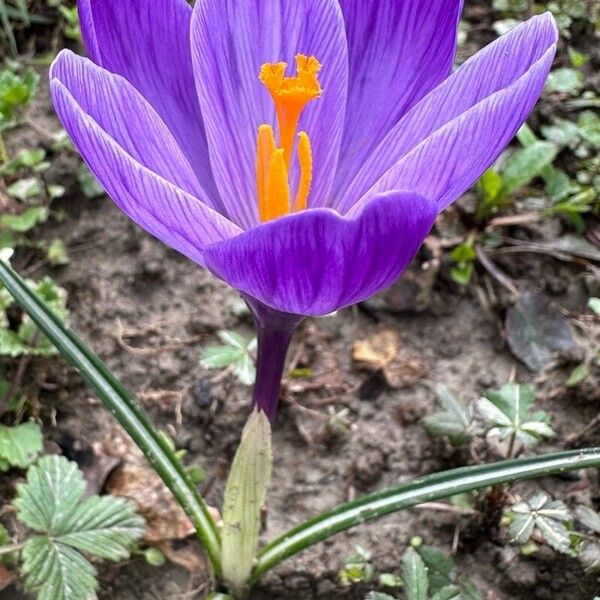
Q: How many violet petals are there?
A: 6